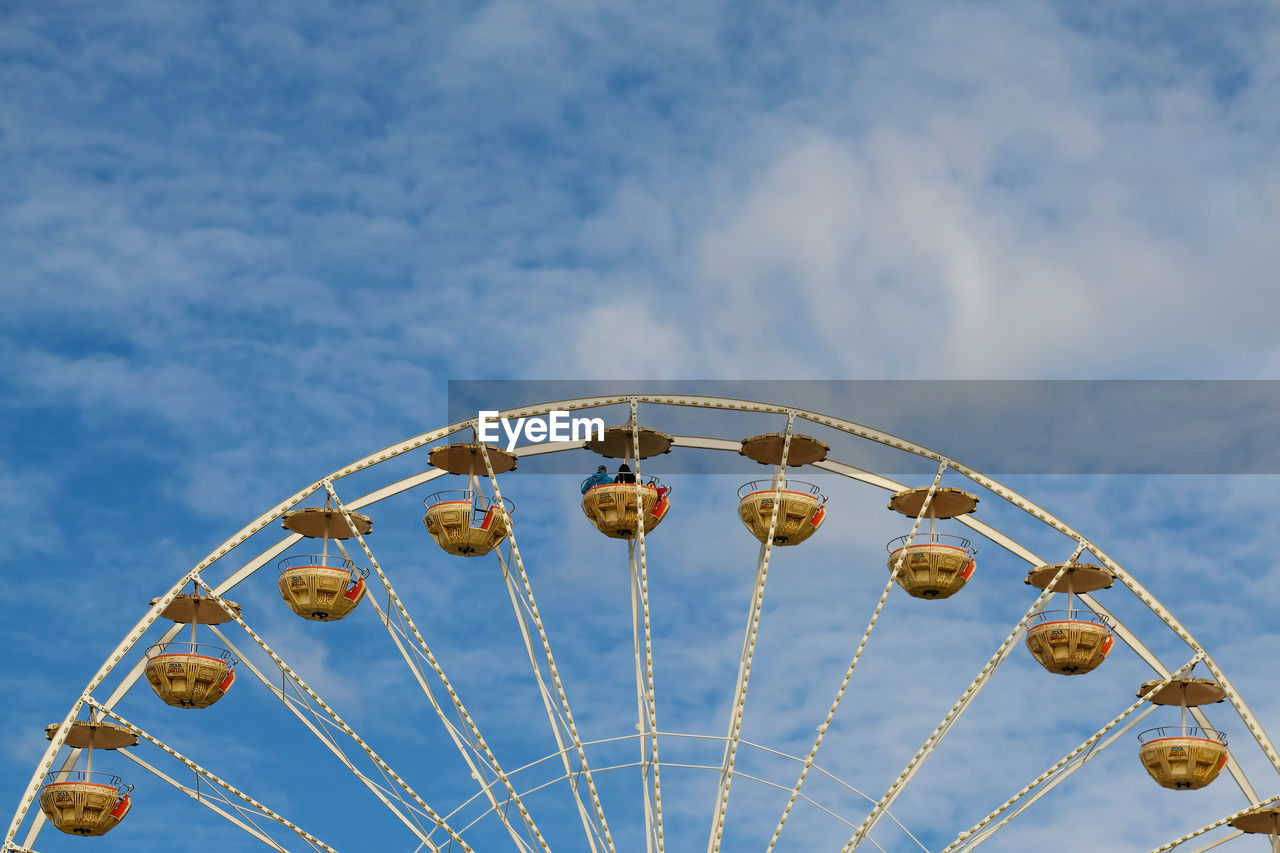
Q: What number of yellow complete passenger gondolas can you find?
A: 9